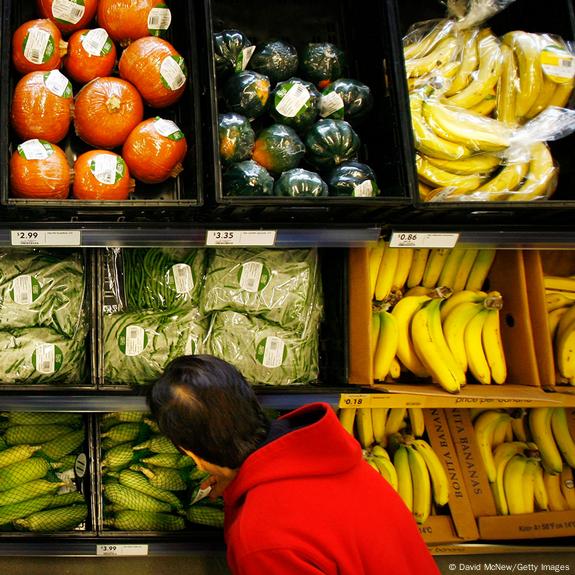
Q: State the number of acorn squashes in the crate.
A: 12